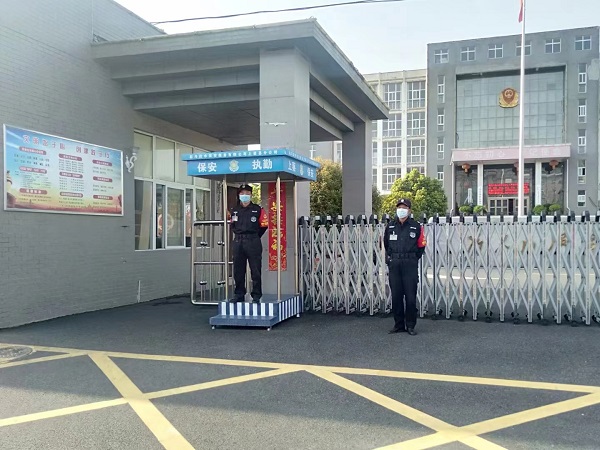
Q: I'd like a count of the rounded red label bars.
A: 9